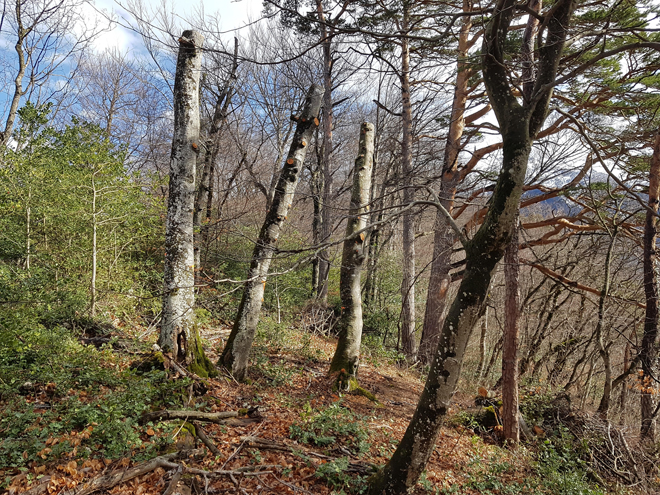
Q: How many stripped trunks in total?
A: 3